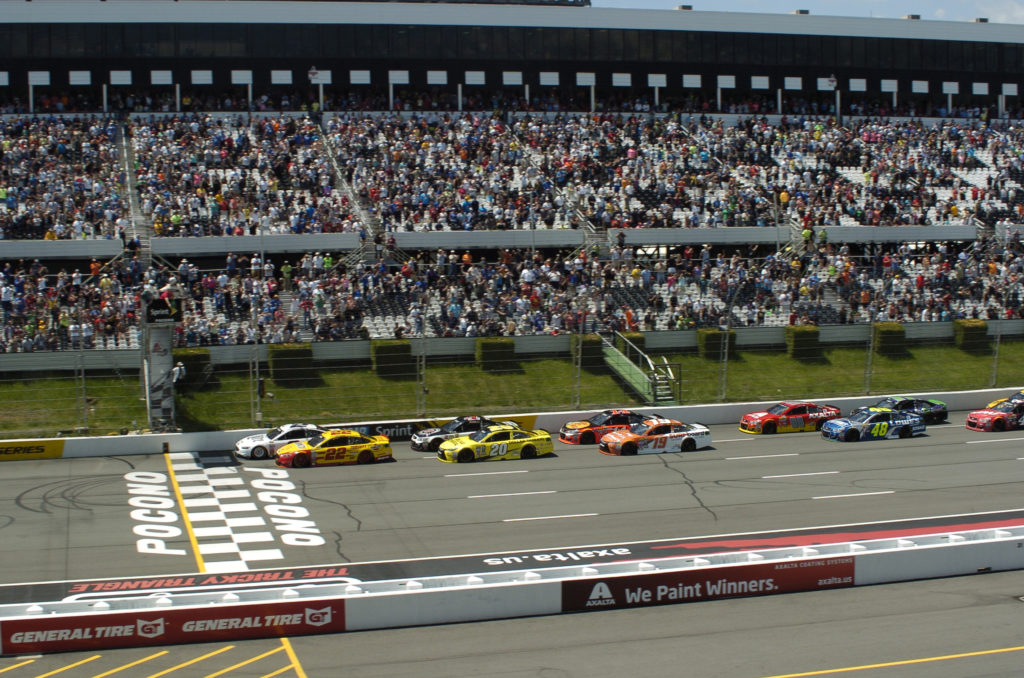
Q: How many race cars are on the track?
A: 11